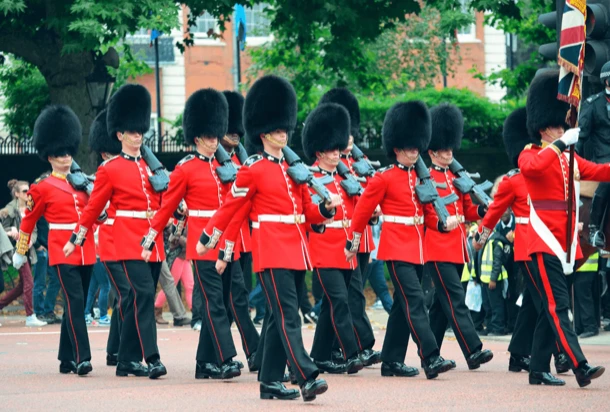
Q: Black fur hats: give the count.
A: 12